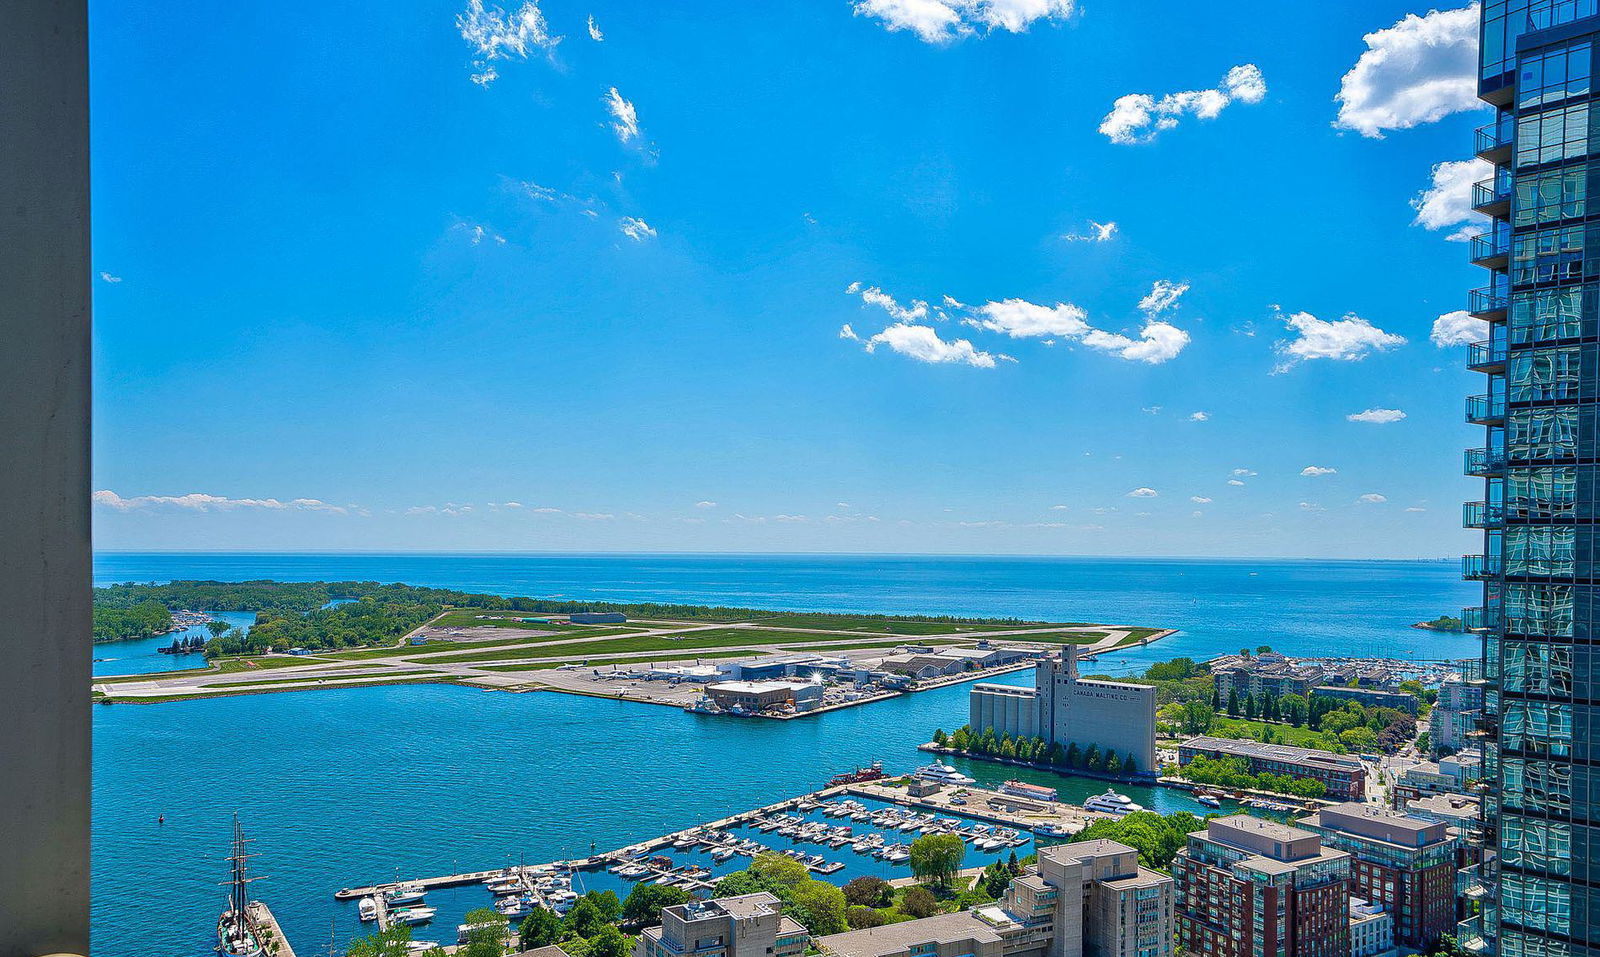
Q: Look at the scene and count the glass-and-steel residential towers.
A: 1